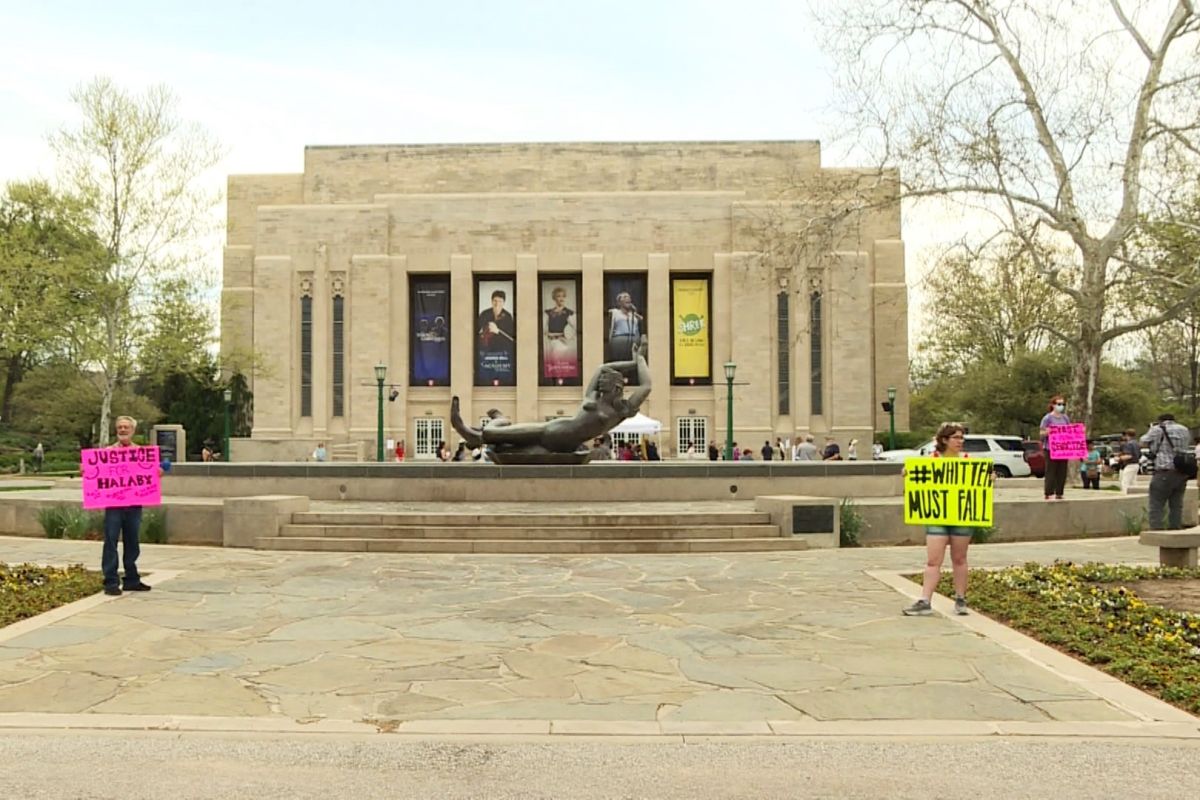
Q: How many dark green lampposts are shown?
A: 4